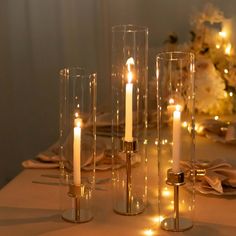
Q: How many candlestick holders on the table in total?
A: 3